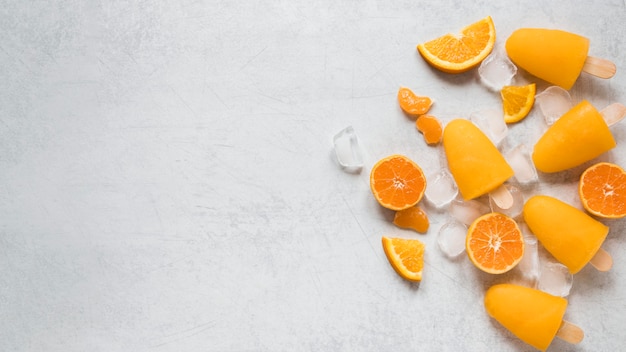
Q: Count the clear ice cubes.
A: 11